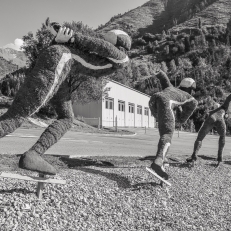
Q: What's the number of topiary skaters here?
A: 3